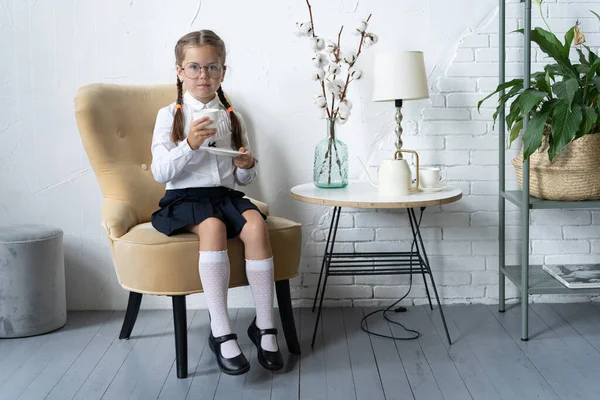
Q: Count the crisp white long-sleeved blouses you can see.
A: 1